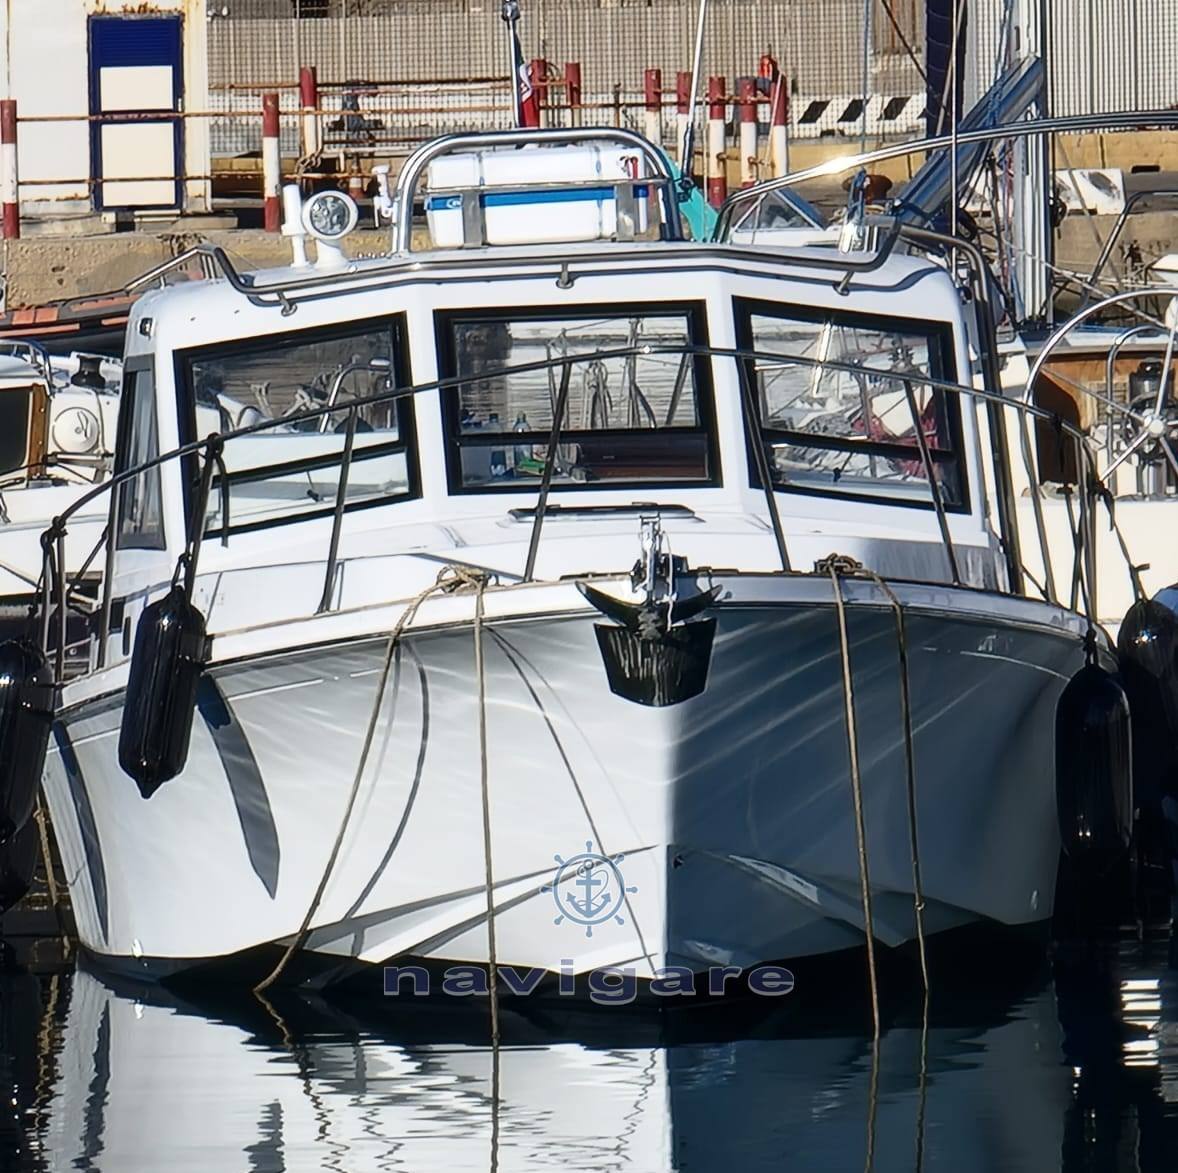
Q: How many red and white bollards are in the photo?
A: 10